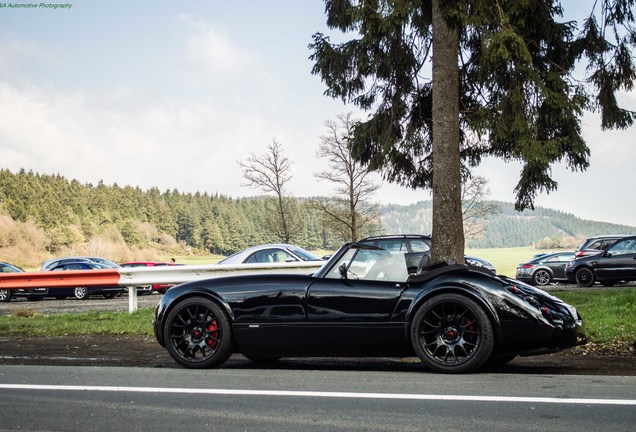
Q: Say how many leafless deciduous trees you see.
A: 3